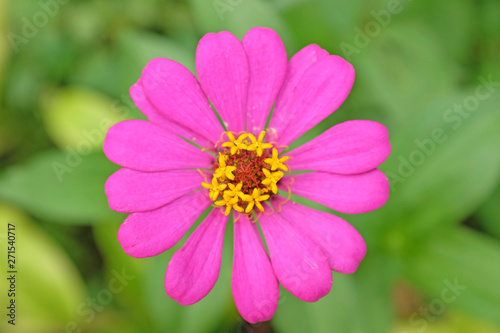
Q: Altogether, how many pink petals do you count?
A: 15